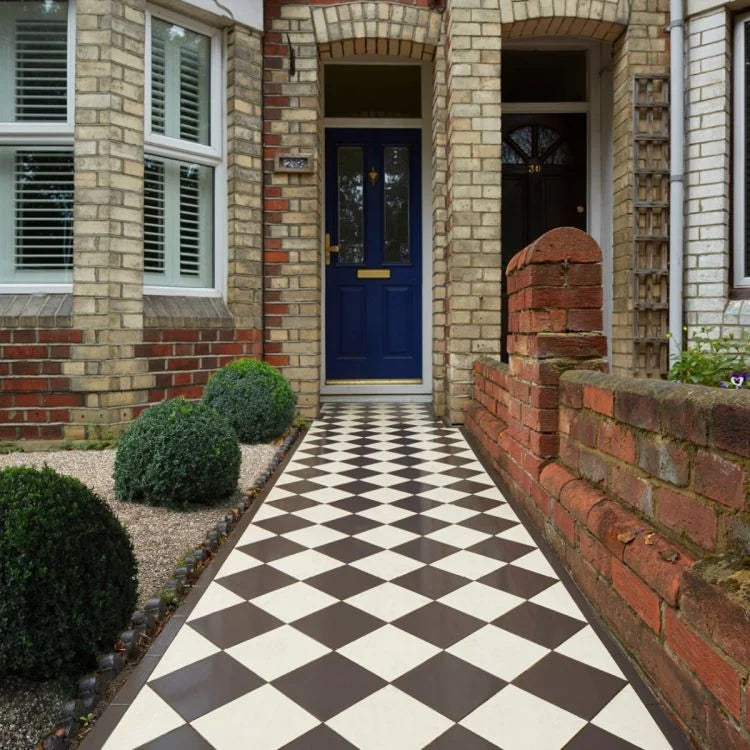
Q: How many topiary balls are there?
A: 3